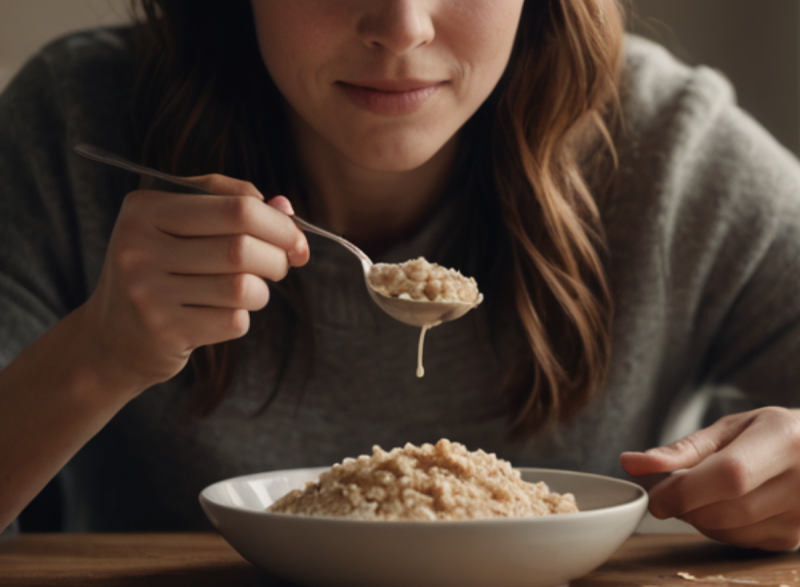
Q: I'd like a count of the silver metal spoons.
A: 1